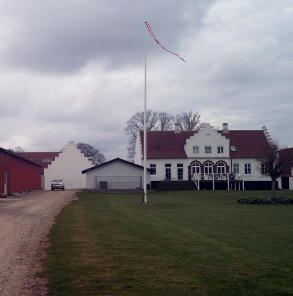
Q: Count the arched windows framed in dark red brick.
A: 3